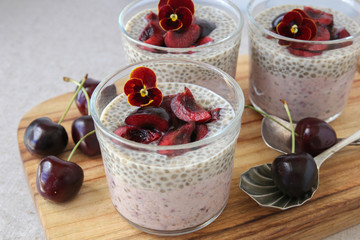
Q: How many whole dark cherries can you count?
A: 6